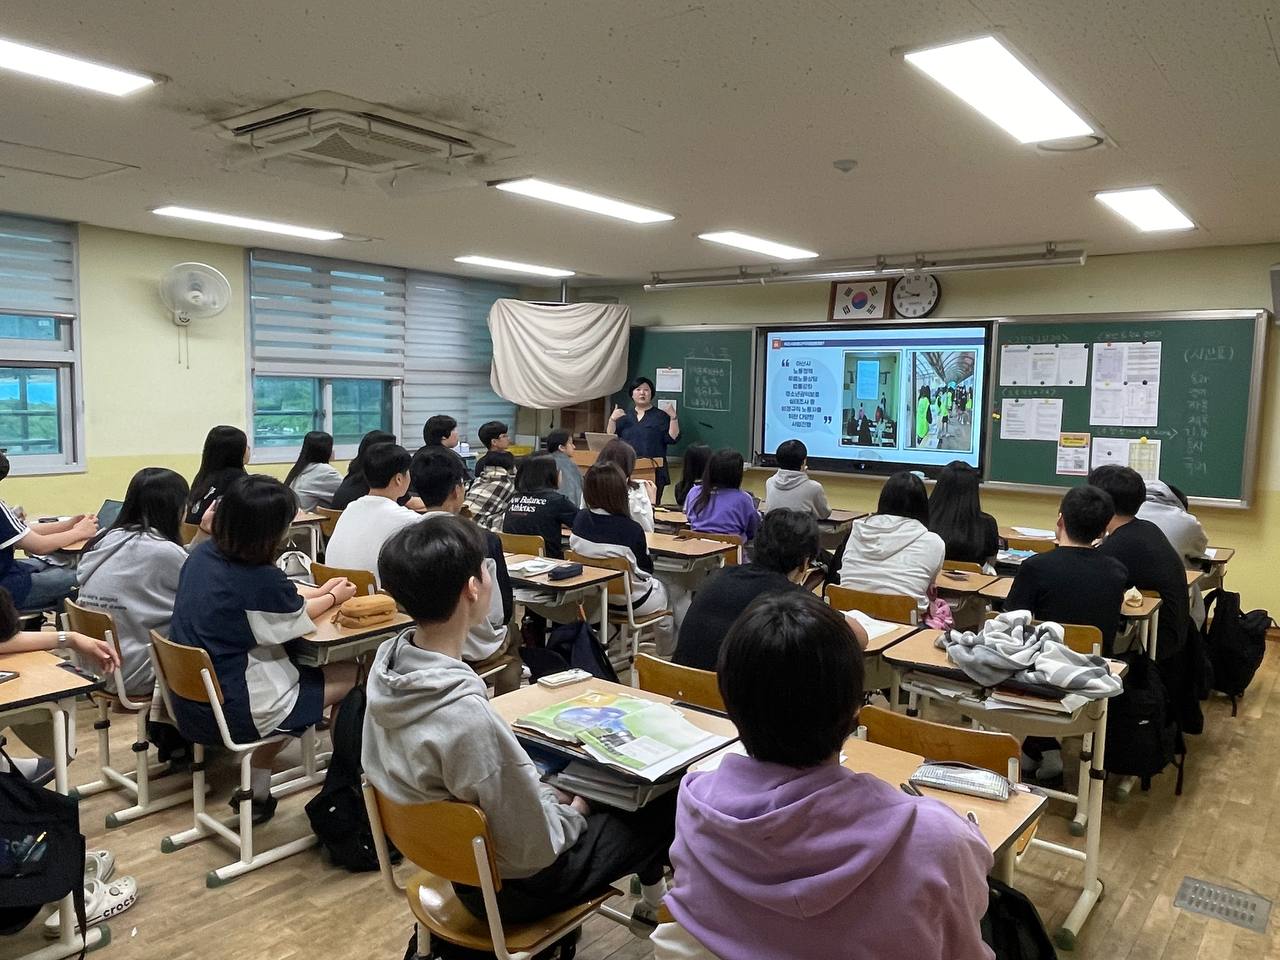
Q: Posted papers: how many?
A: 14